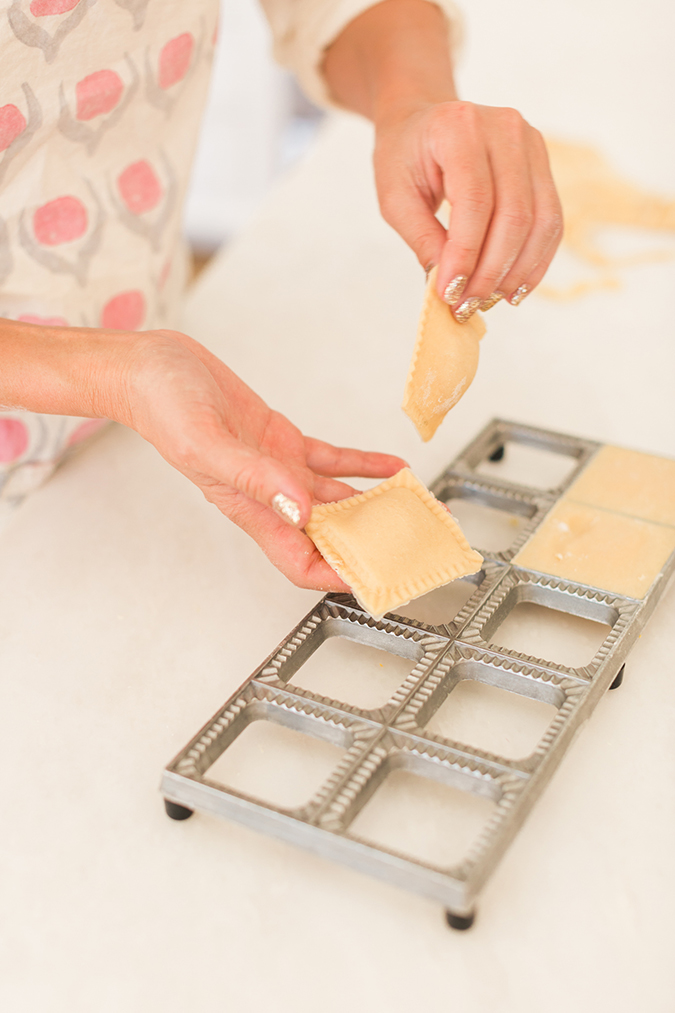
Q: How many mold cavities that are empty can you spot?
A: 8